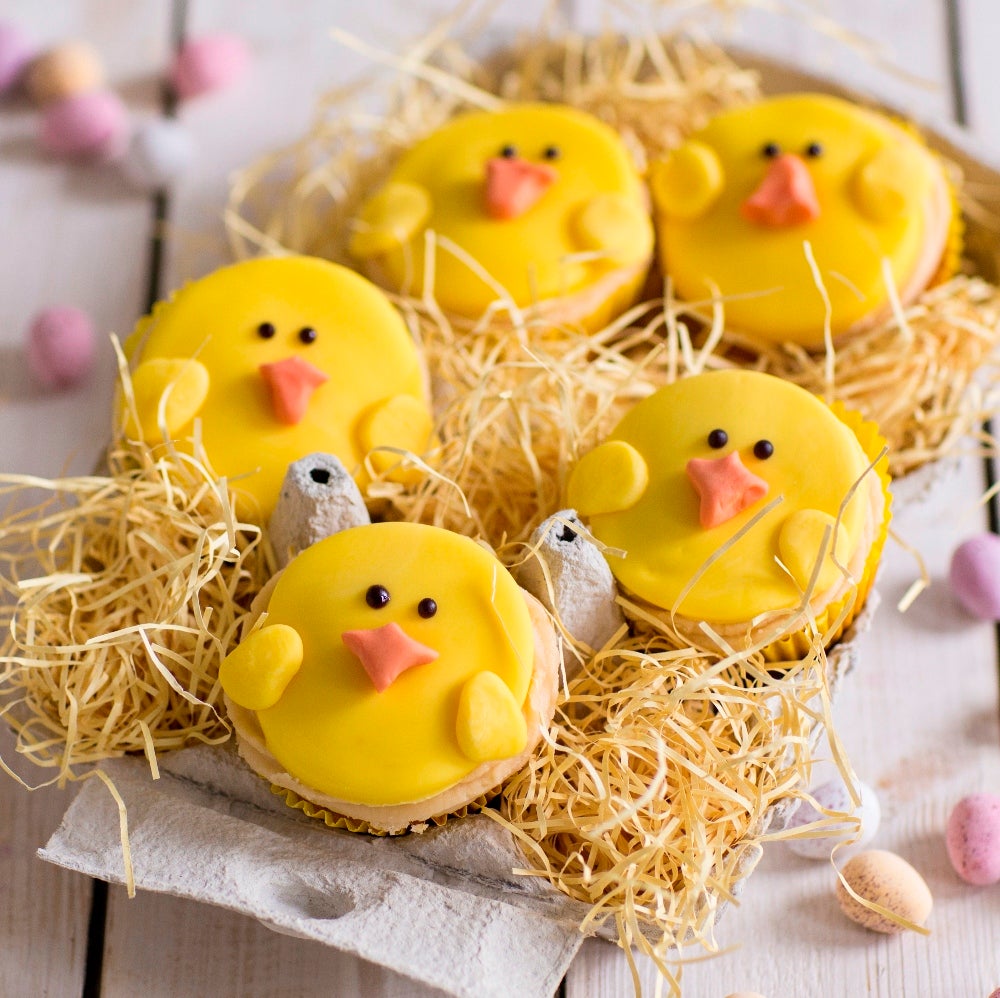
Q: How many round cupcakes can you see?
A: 5